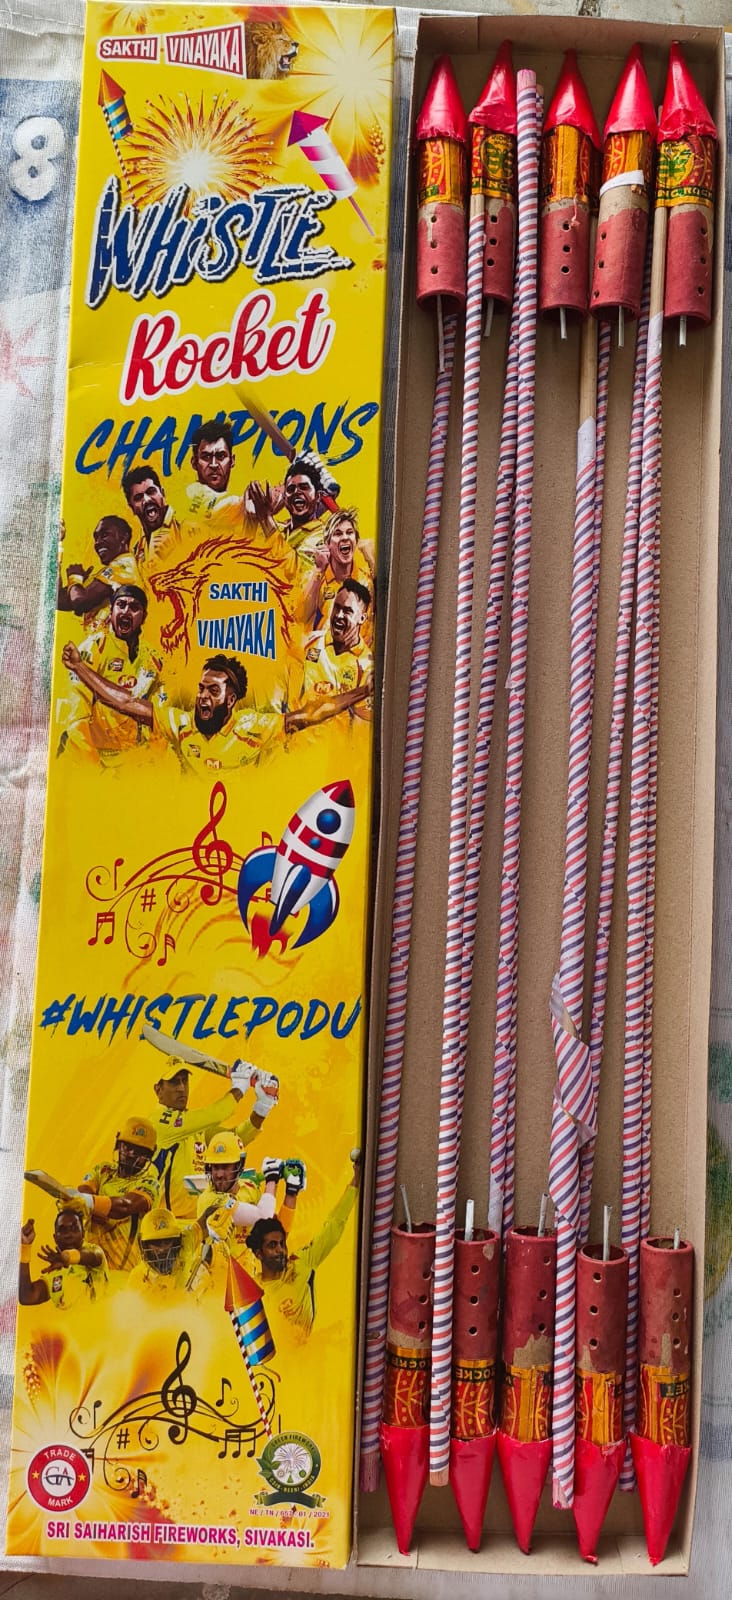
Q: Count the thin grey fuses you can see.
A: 10